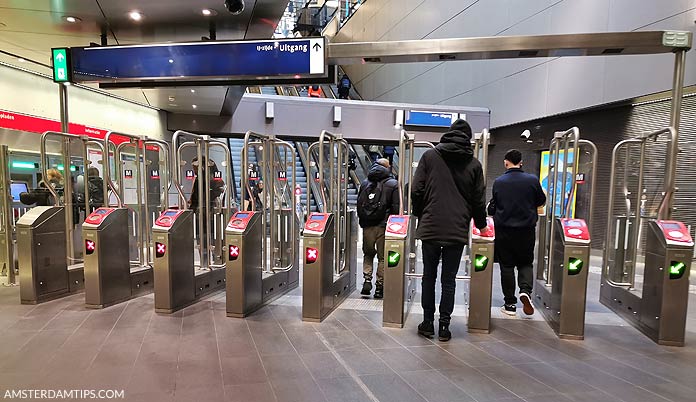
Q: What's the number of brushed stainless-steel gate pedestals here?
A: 9